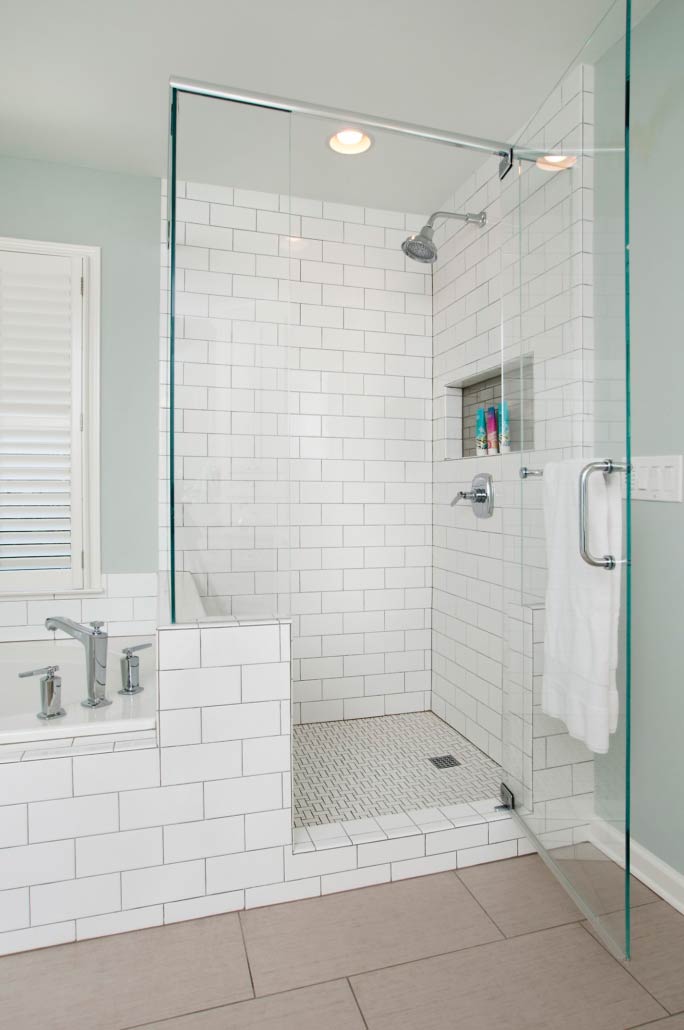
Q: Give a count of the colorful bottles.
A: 3